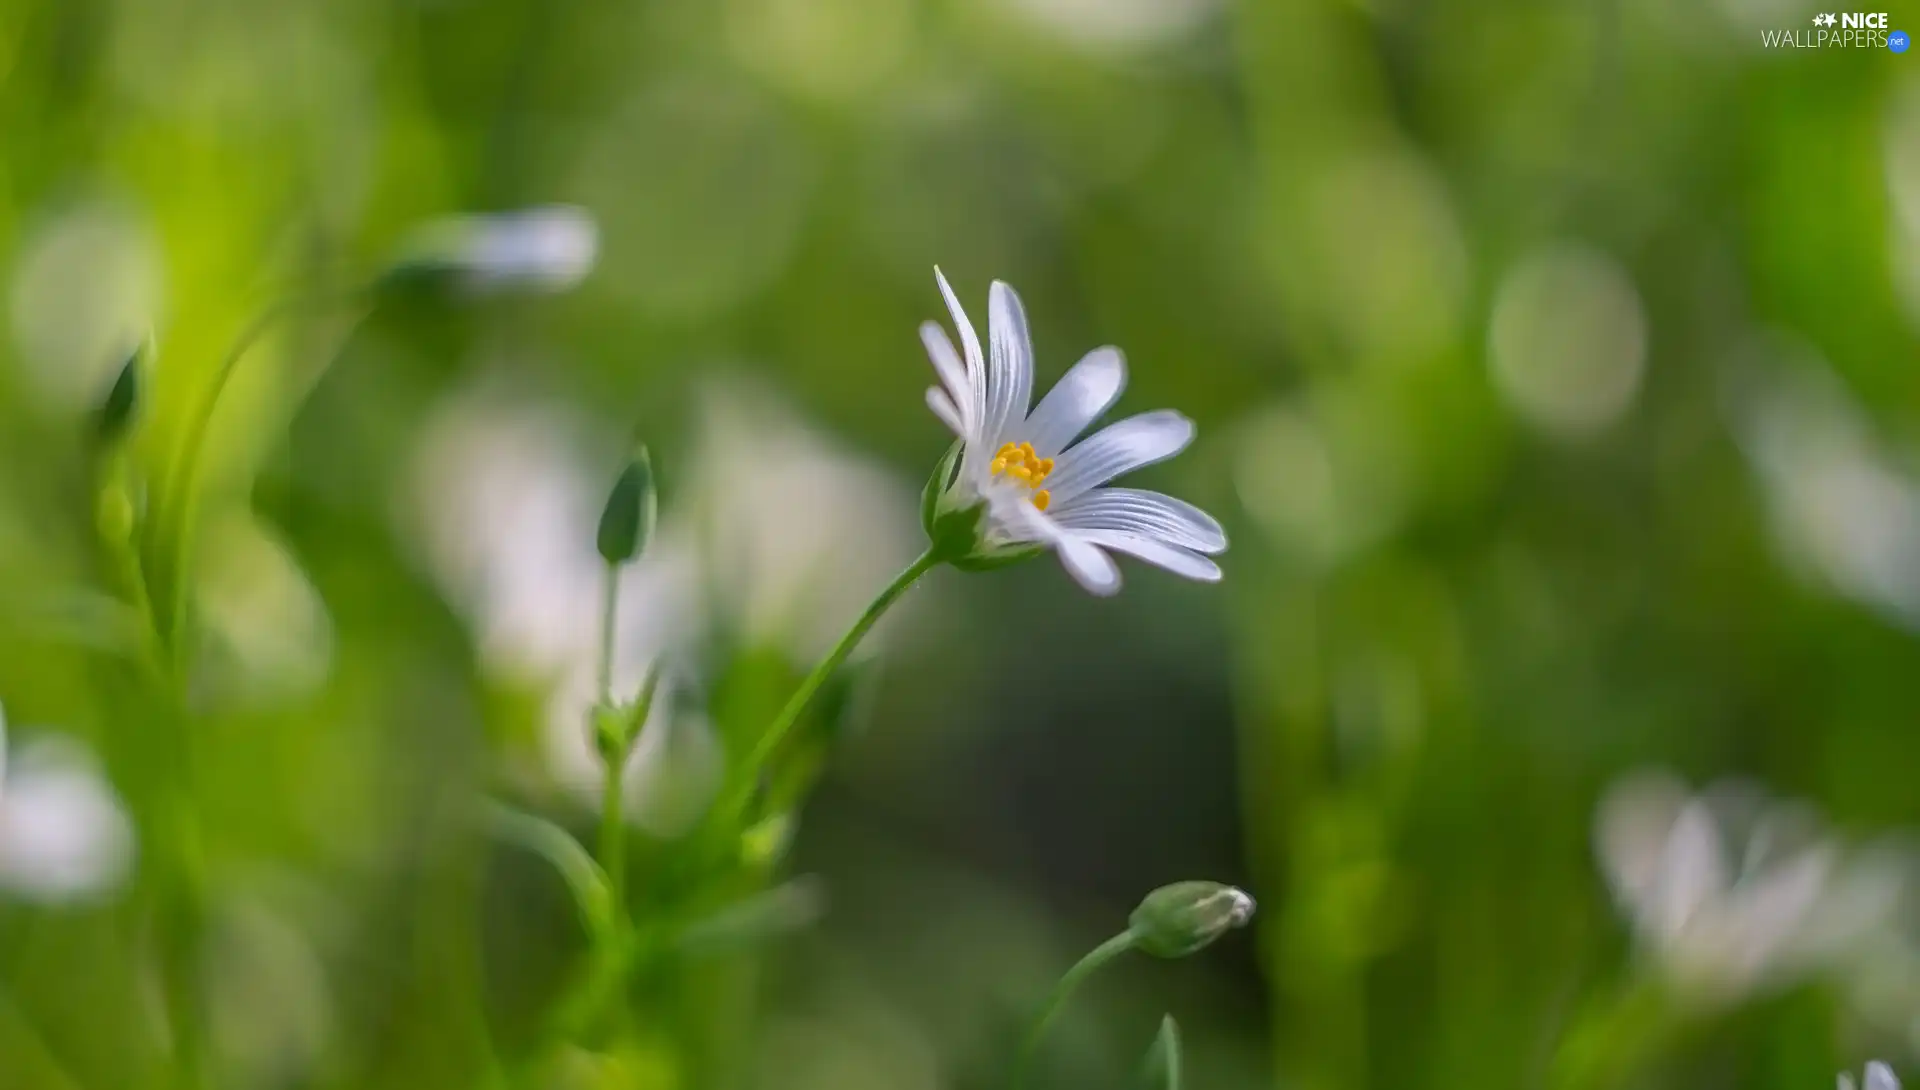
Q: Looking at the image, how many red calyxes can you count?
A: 0